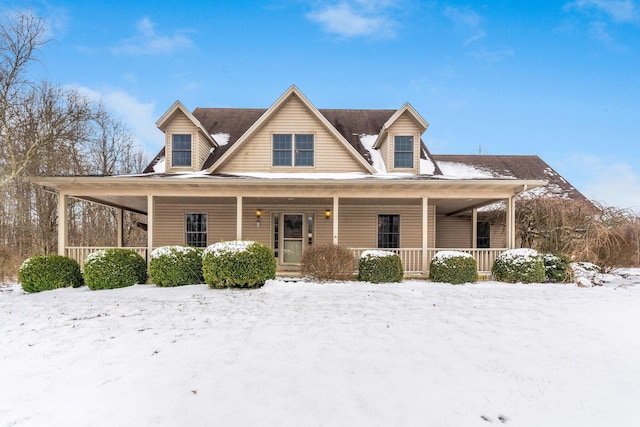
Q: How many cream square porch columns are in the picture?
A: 8